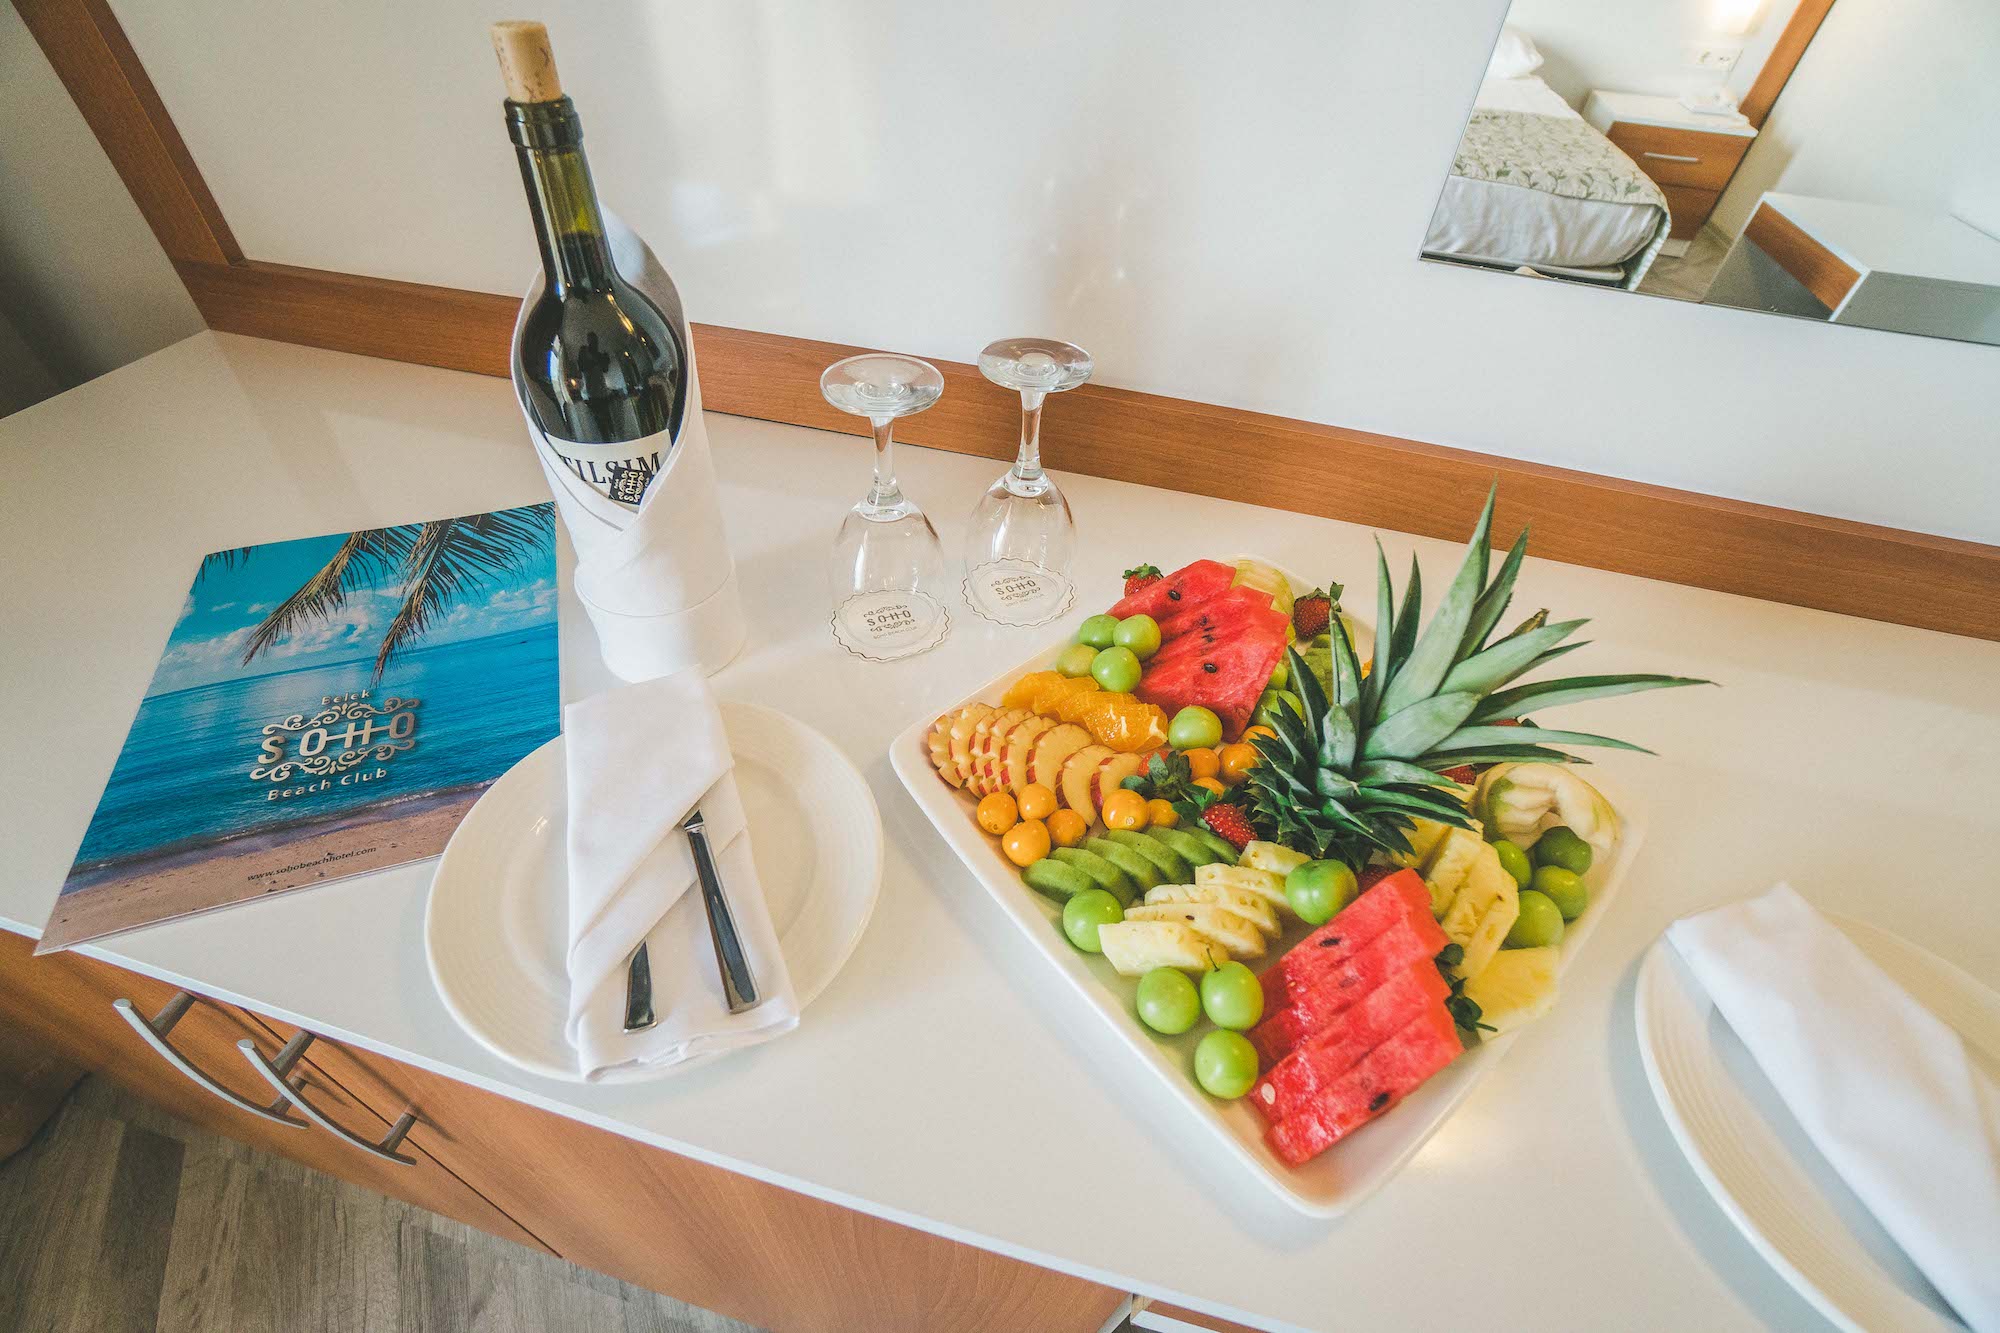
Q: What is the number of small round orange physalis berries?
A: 10